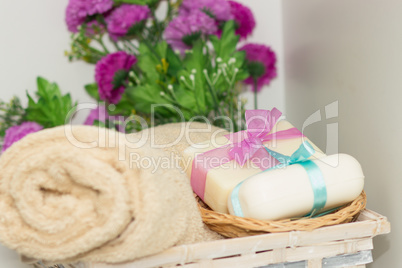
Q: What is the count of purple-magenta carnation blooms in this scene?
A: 9